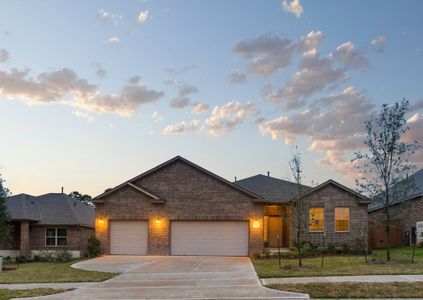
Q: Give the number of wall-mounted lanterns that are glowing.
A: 3